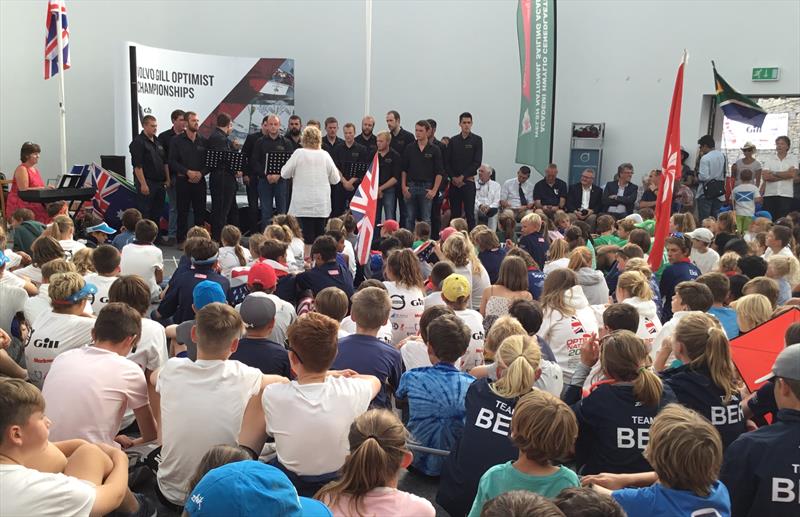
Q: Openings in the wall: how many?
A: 1